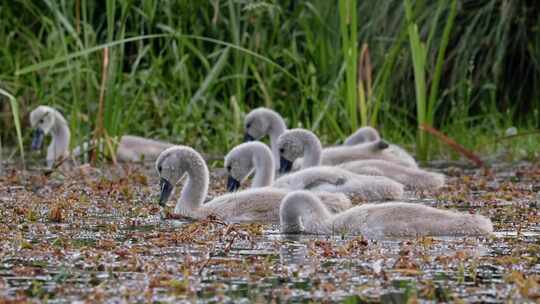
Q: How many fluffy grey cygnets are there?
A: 7